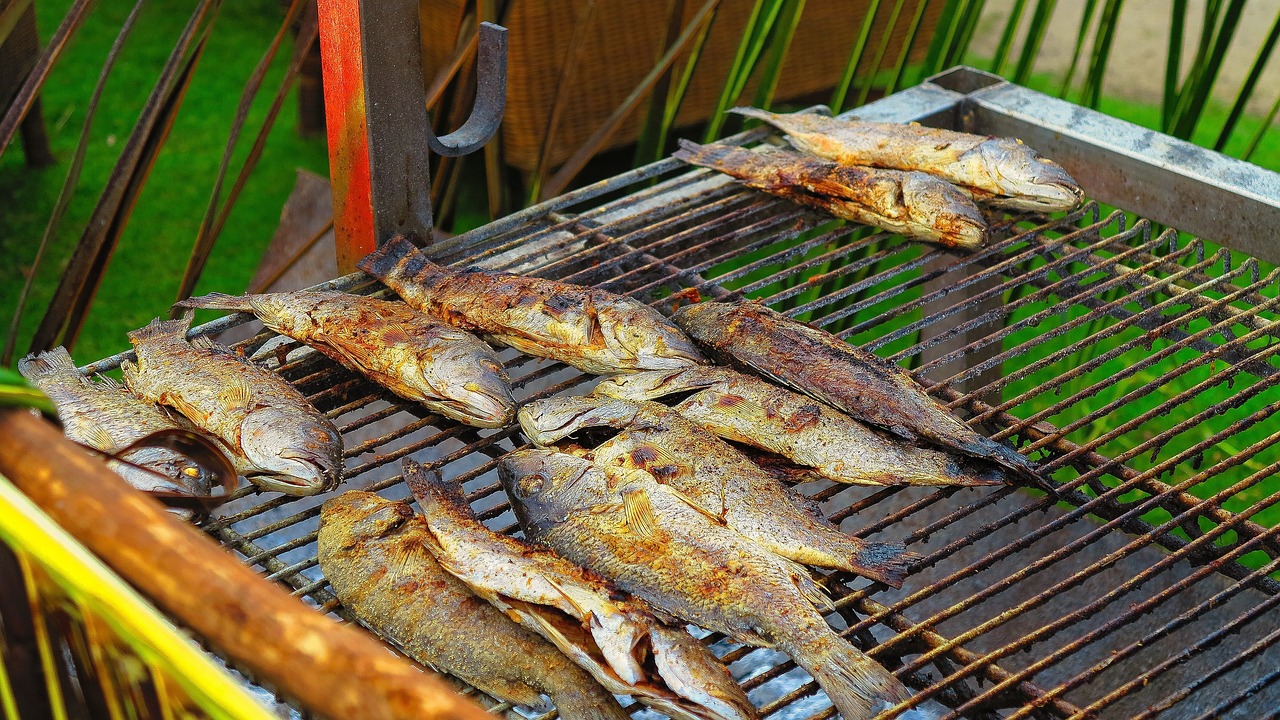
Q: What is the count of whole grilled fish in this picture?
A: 12